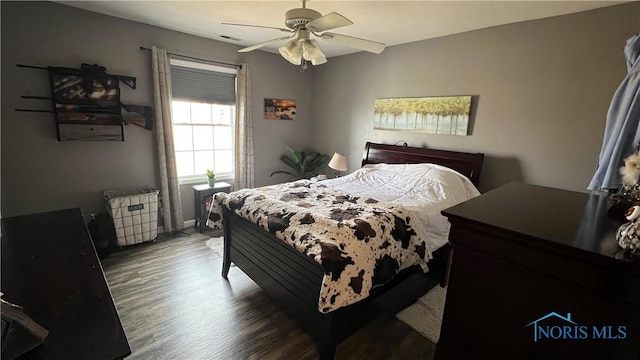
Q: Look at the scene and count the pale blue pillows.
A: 0